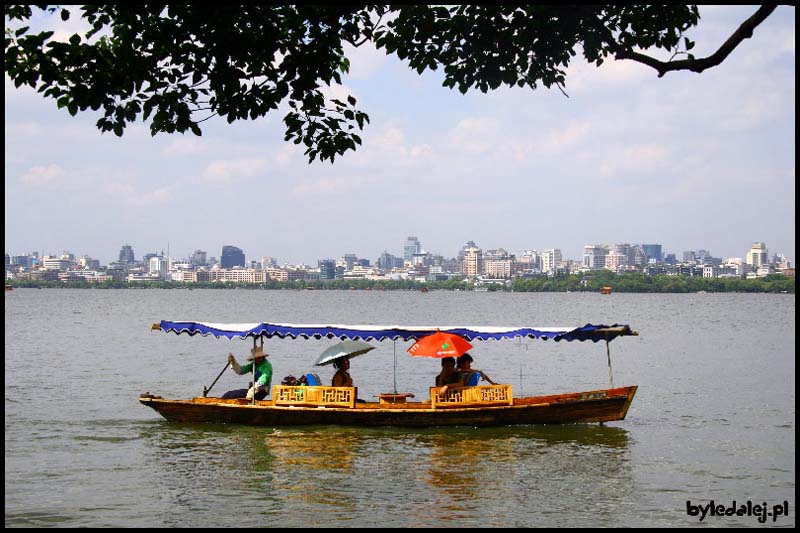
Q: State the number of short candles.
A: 0